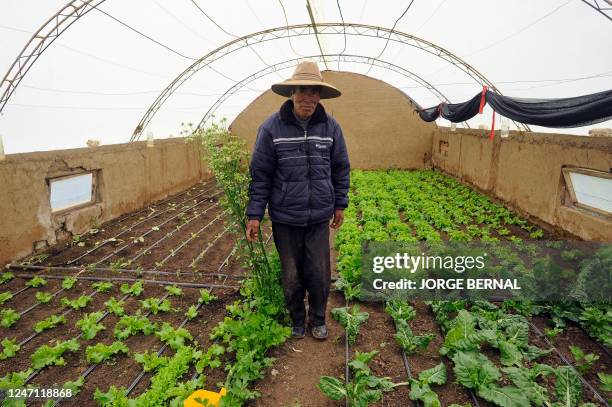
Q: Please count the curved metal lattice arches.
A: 3